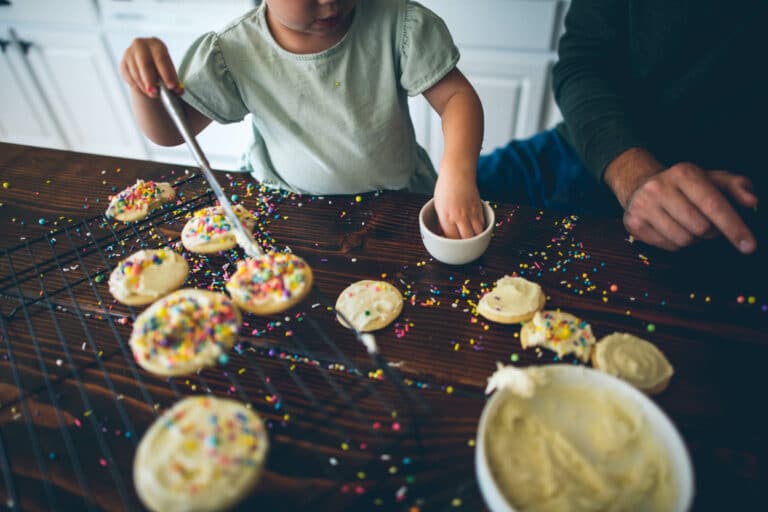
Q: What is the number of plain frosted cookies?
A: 3